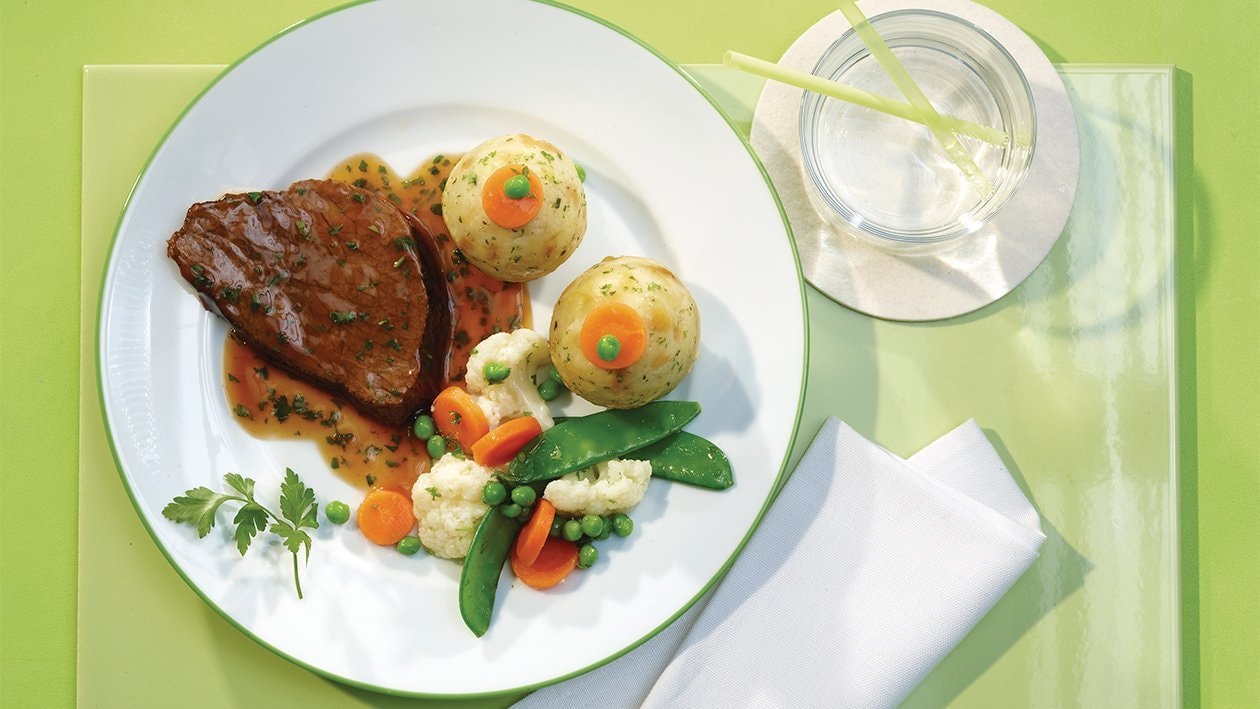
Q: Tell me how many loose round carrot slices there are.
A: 5